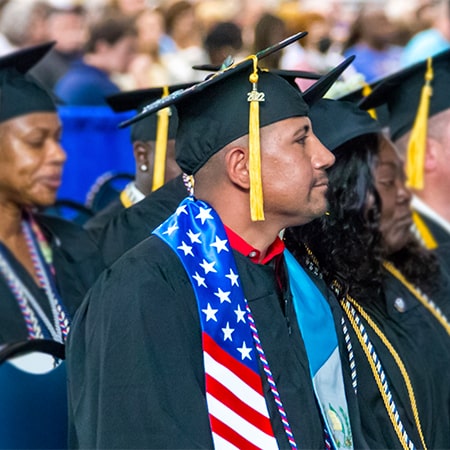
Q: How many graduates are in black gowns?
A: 5